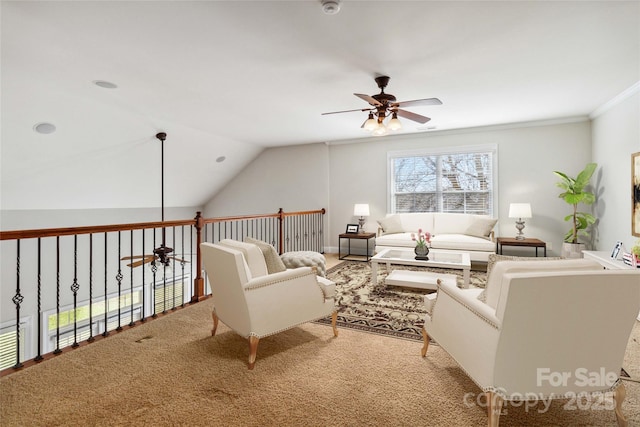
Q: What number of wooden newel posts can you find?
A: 2